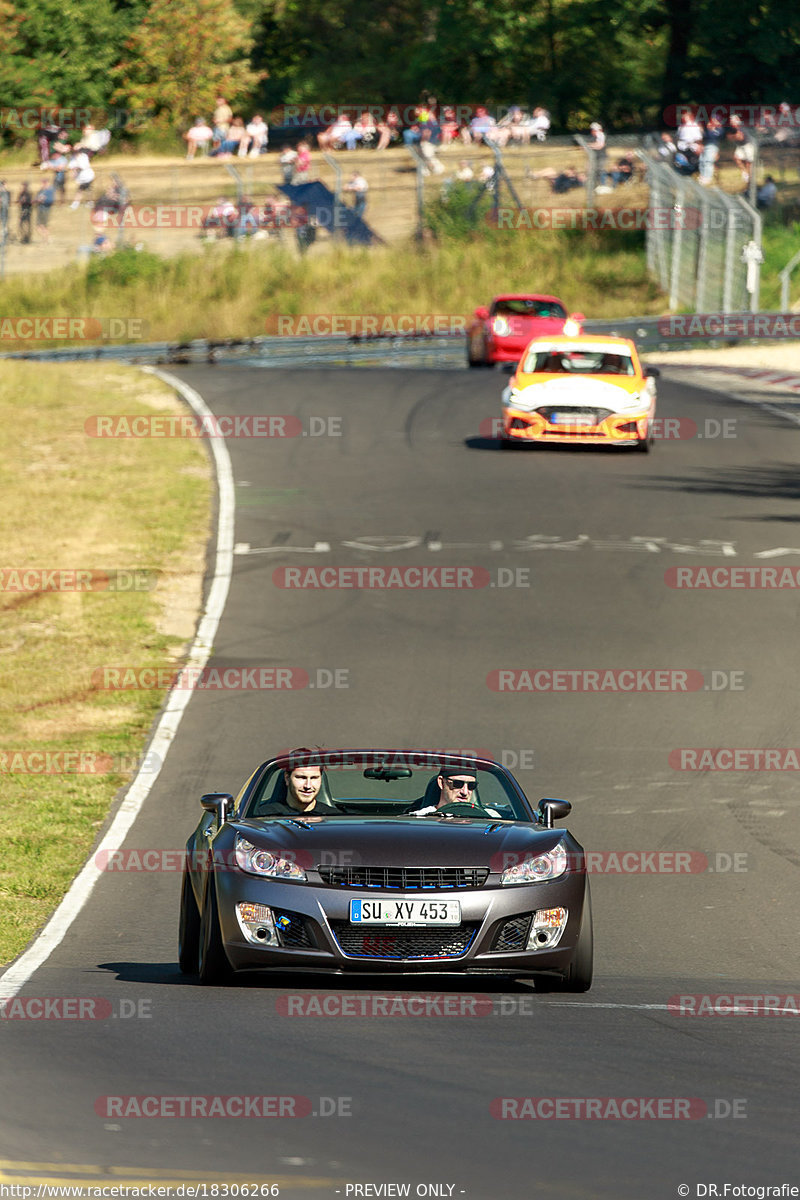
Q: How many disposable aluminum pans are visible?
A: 0